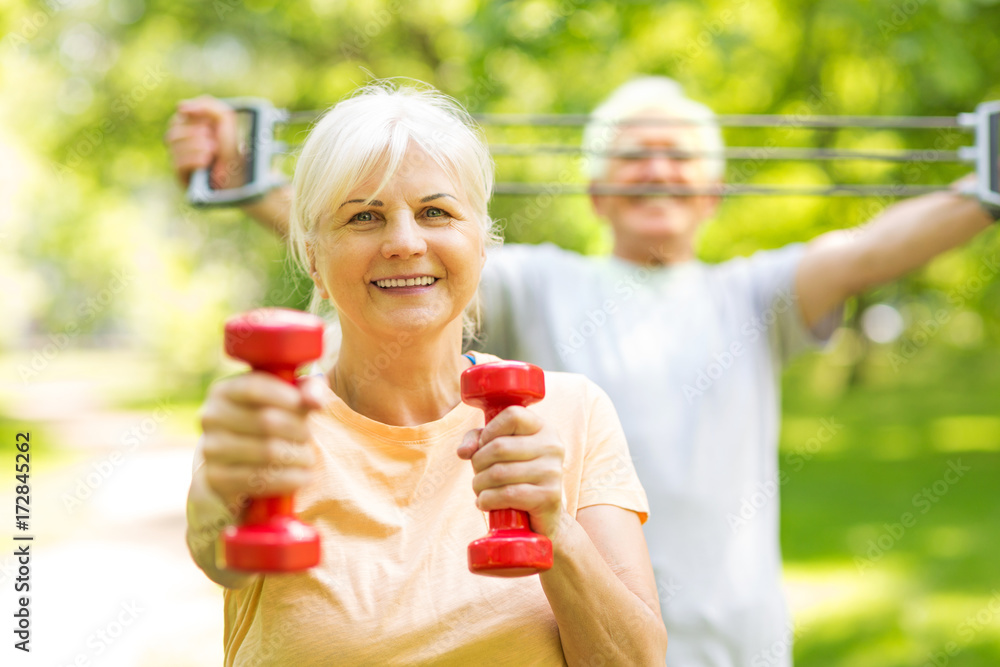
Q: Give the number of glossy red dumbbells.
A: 2